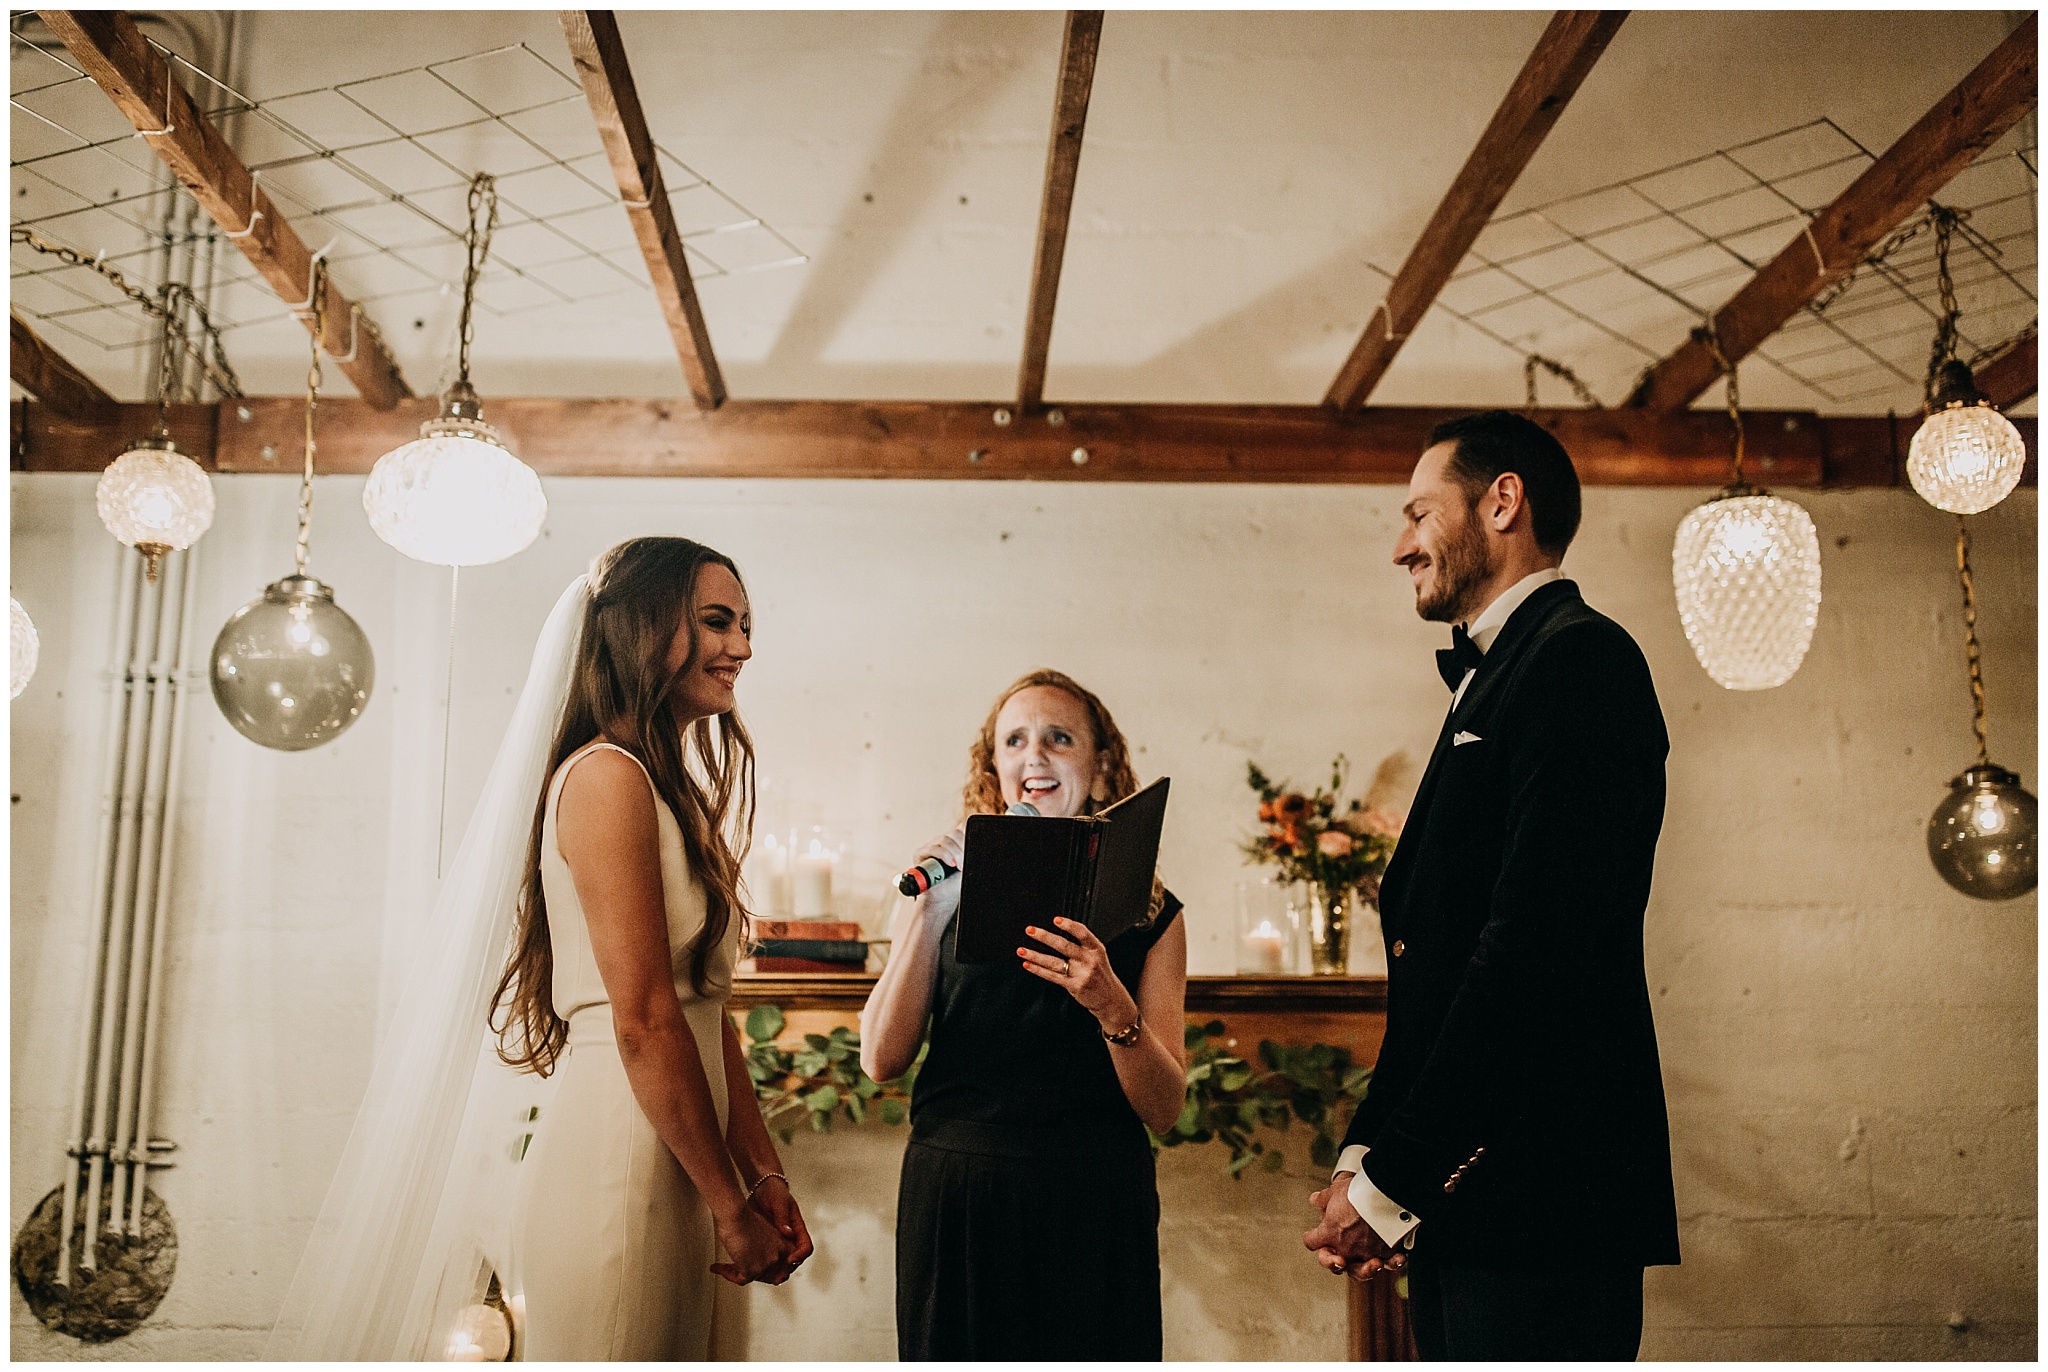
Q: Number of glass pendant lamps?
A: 7